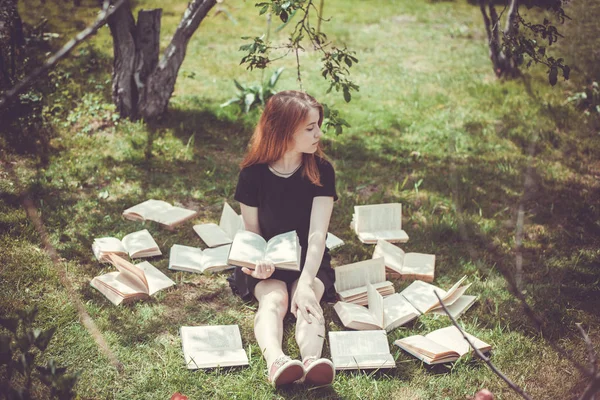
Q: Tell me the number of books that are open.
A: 15